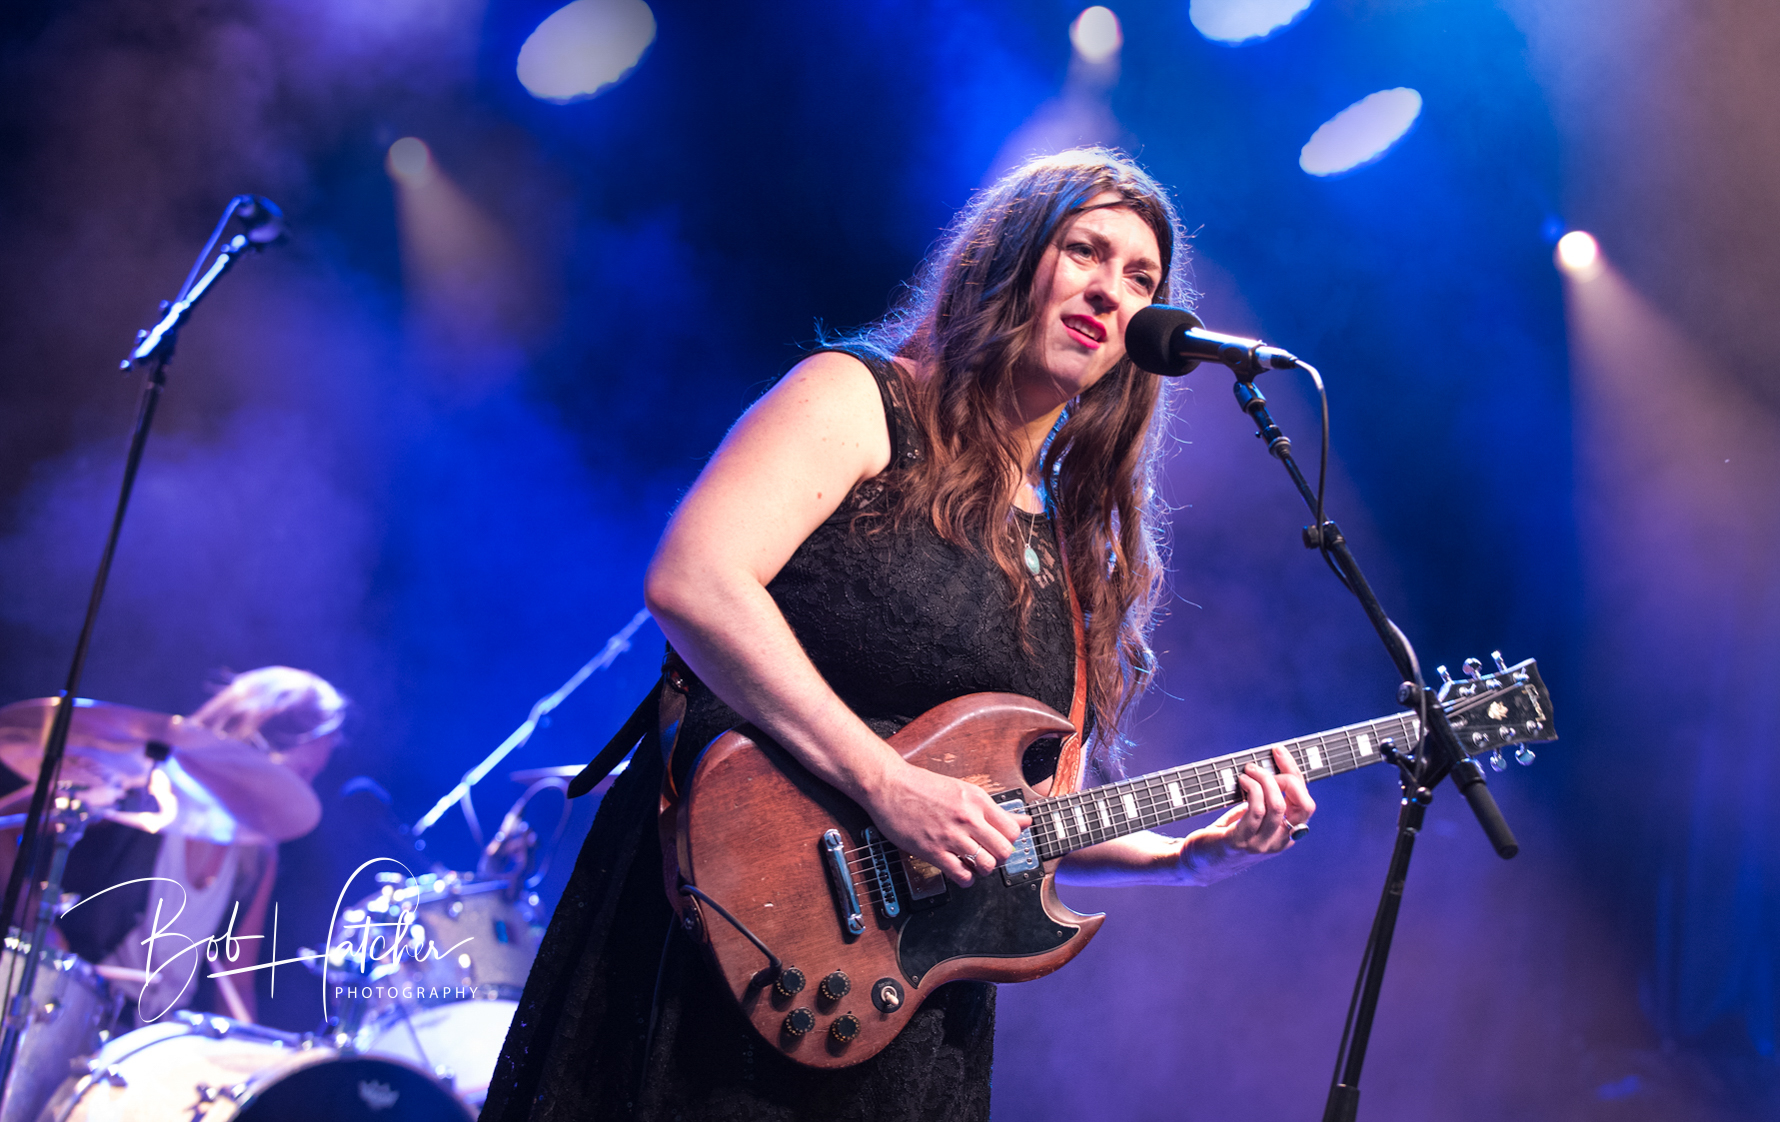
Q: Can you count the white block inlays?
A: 10